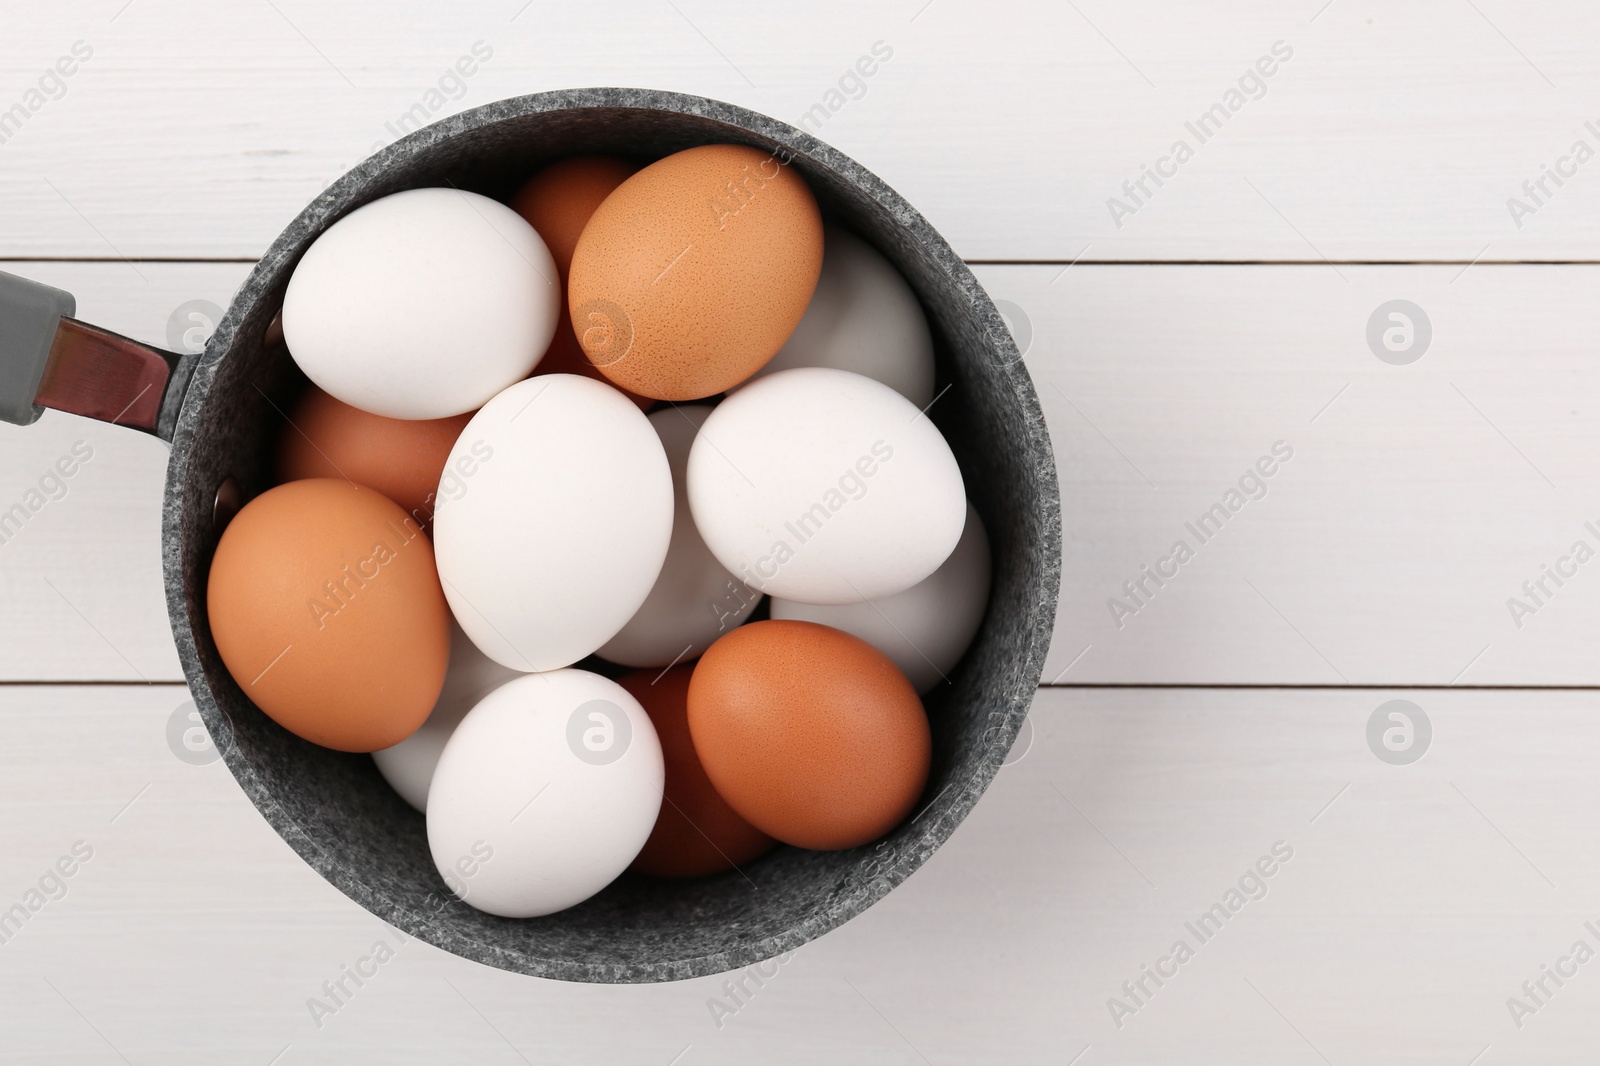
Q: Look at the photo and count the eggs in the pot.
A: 14